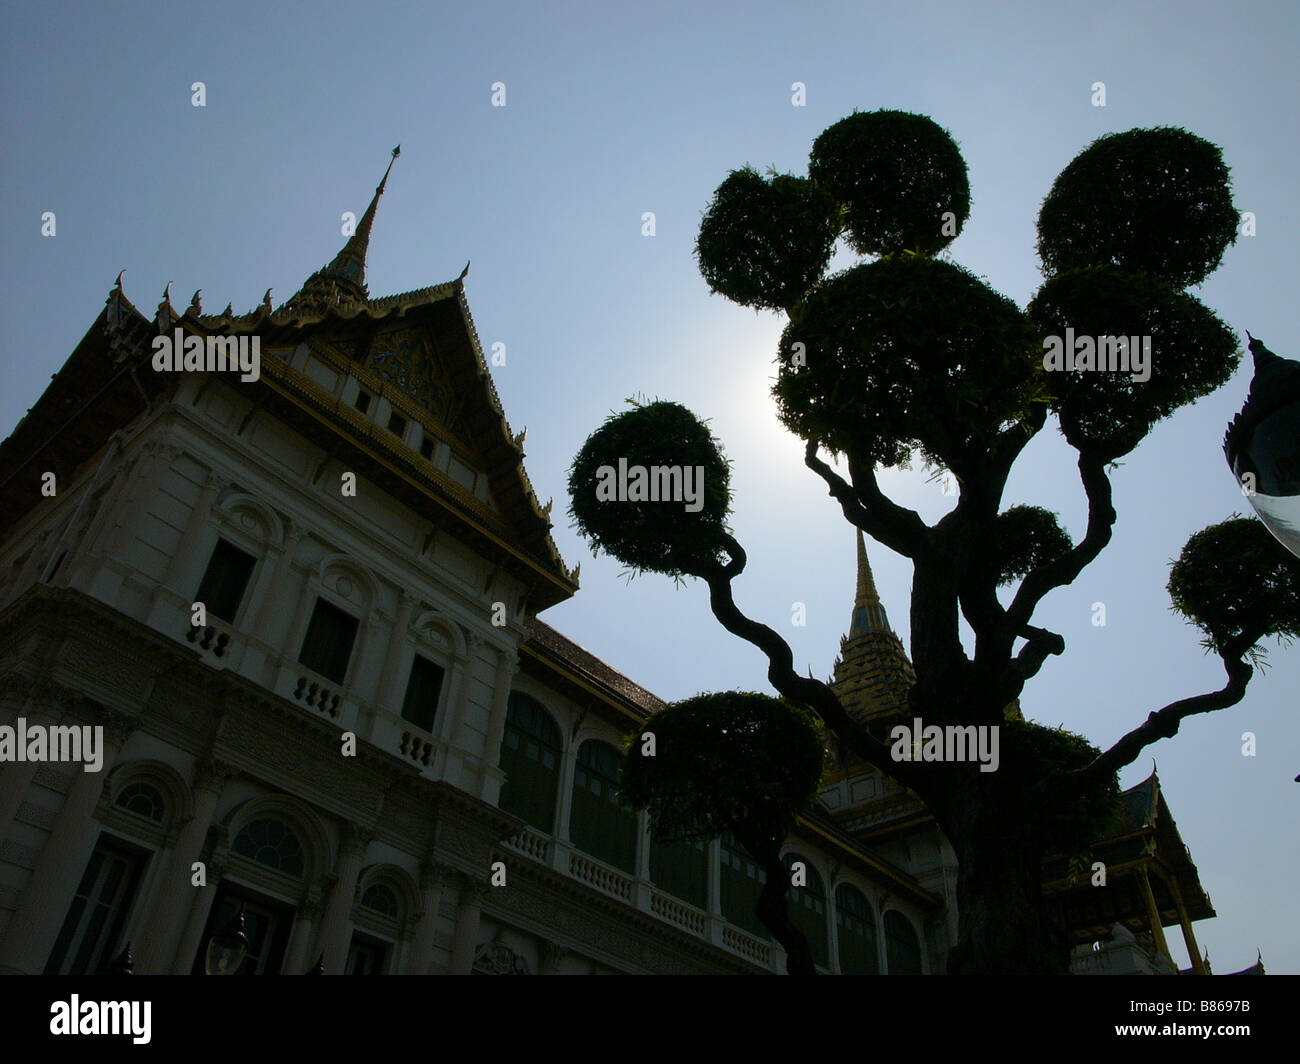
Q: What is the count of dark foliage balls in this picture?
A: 10